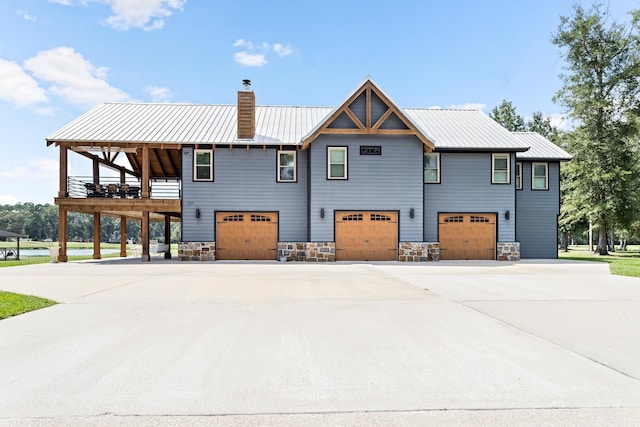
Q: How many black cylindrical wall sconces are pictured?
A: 4